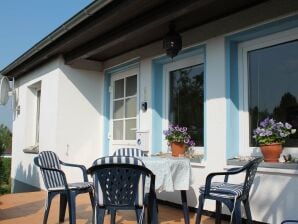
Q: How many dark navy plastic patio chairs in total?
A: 4